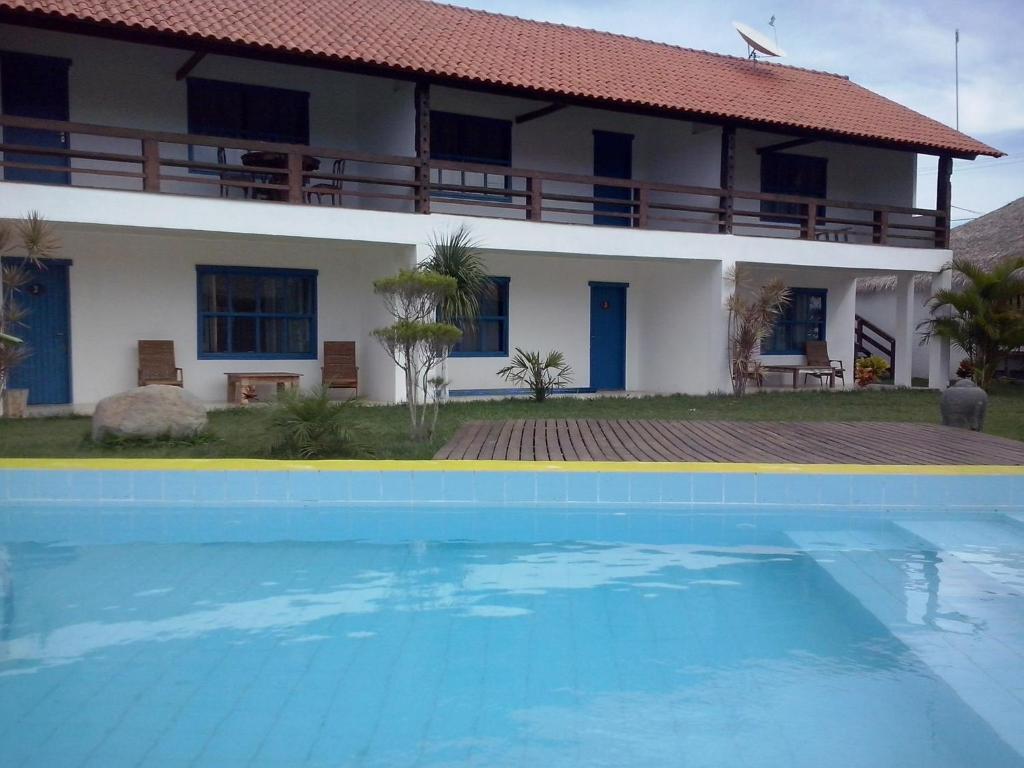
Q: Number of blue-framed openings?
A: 10